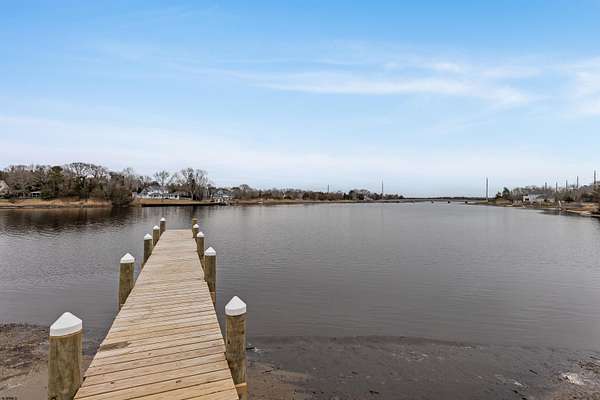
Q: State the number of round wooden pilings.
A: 10